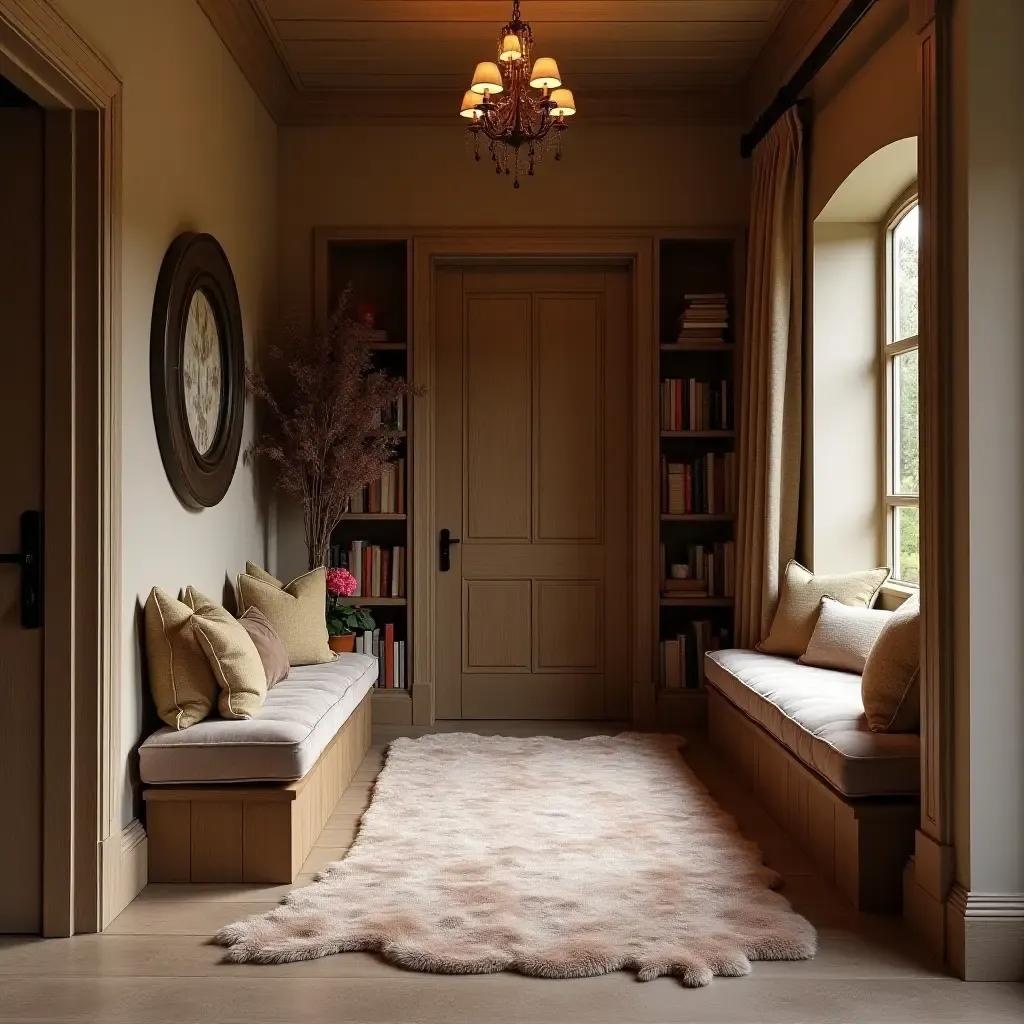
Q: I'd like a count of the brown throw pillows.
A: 1